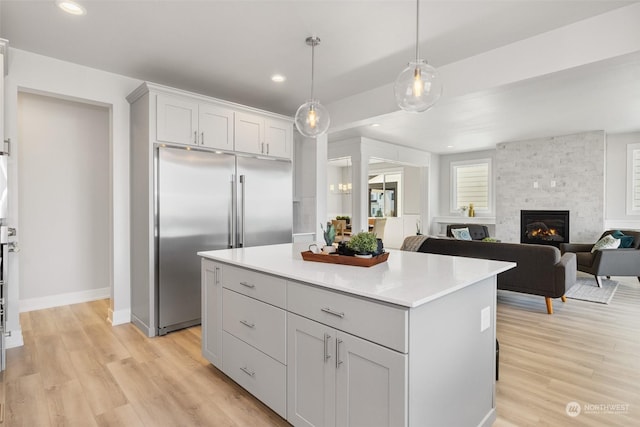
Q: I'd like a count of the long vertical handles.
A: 2